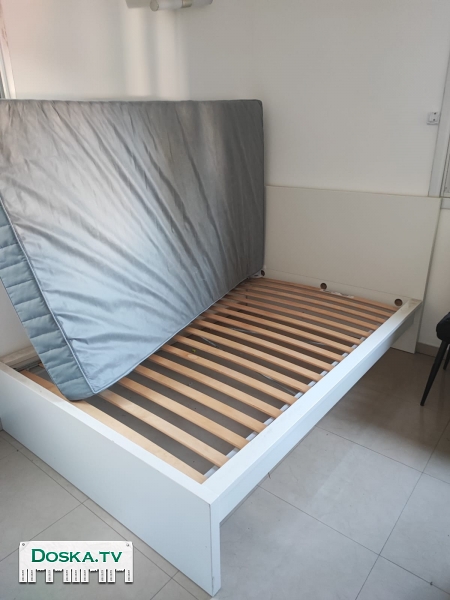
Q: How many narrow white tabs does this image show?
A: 9